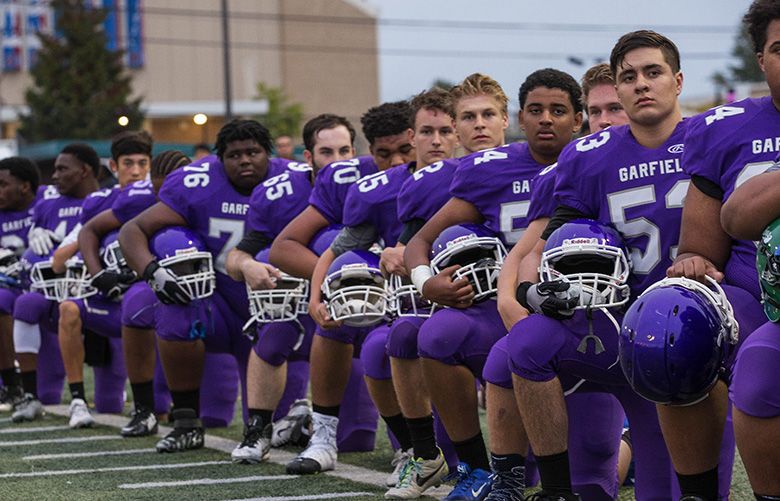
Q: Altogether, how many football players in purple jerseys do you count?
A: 13